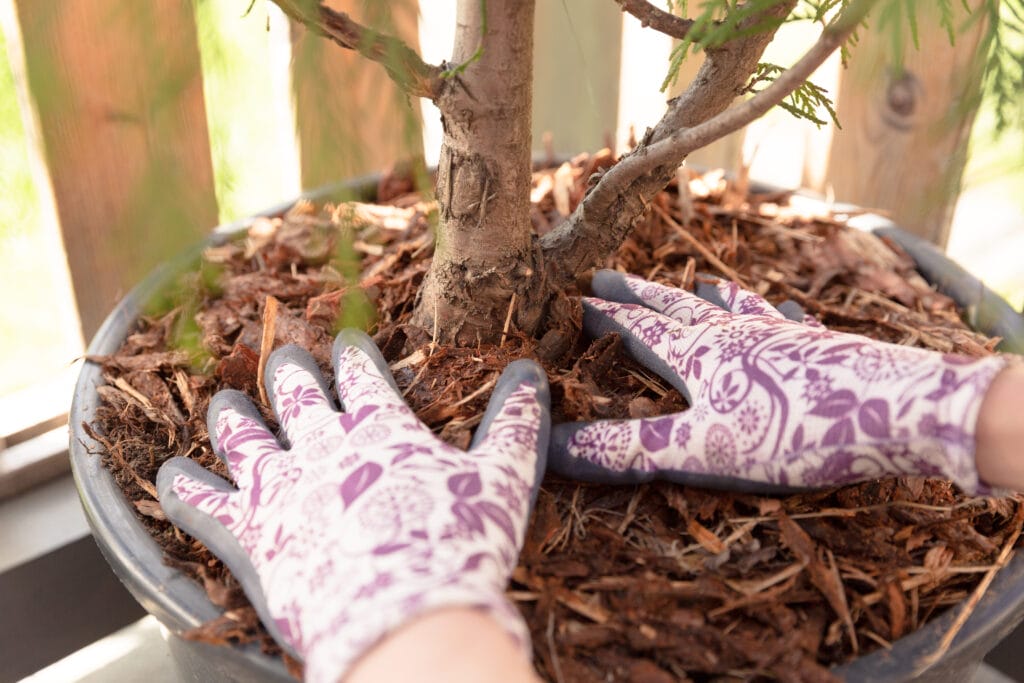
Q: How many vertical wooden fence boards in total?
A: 5